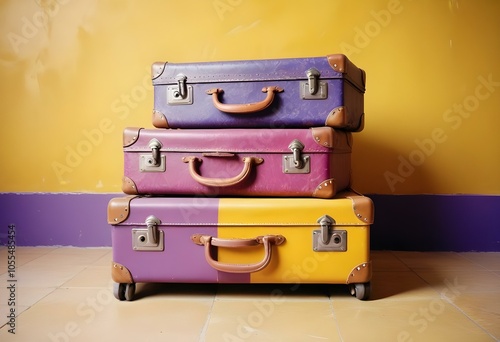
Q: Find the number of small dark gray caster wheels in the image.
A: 2